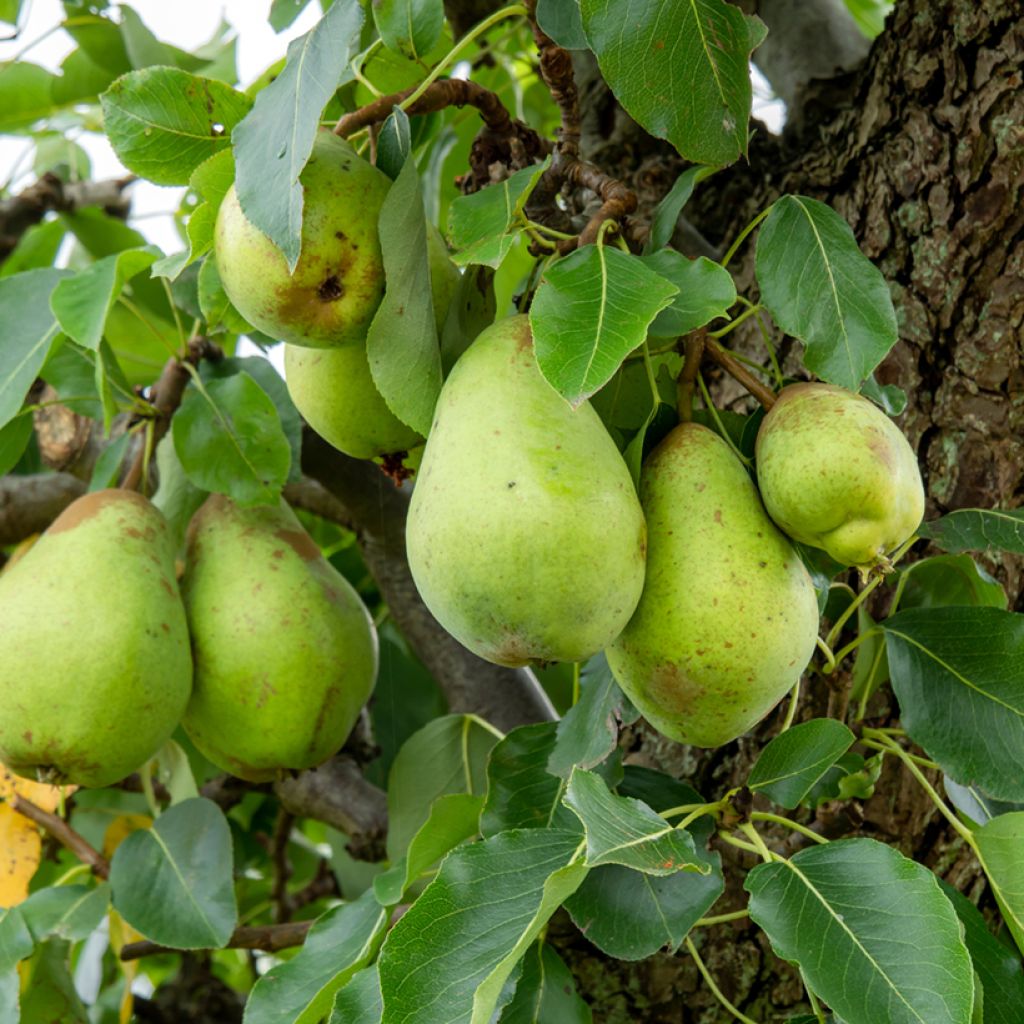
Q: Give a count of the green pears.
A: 7